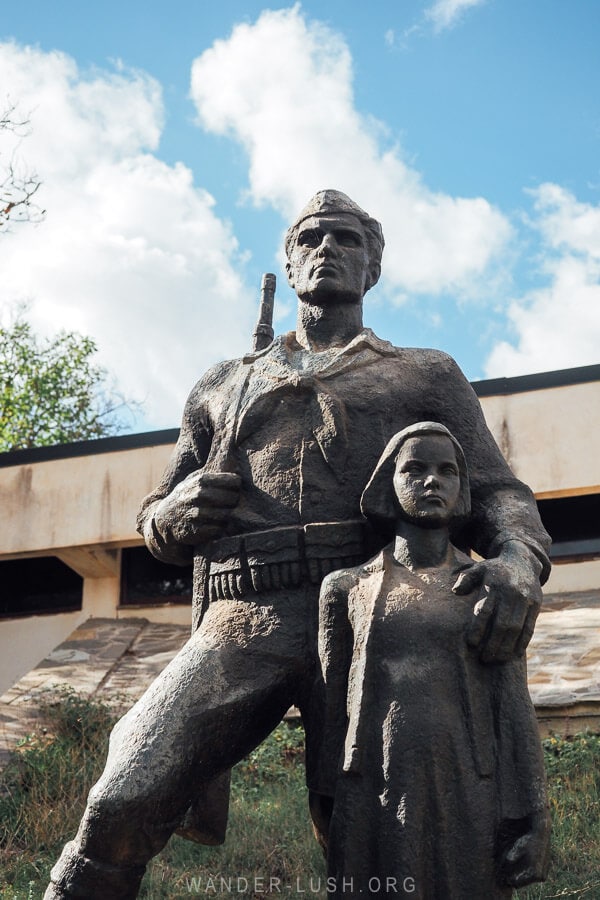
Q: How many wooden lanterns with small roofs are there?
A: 0